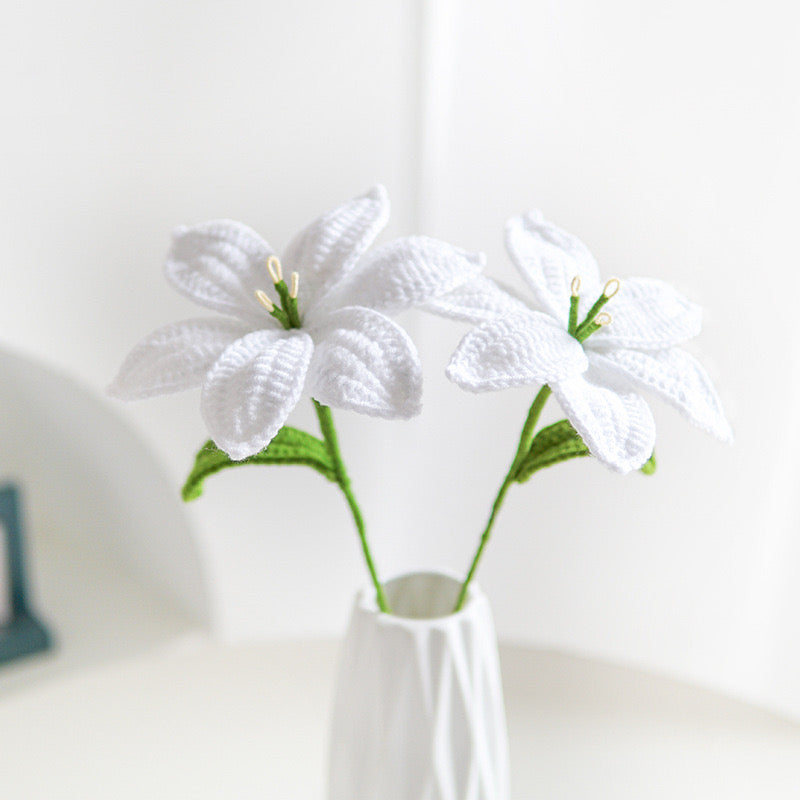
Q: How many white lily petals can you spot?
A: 12